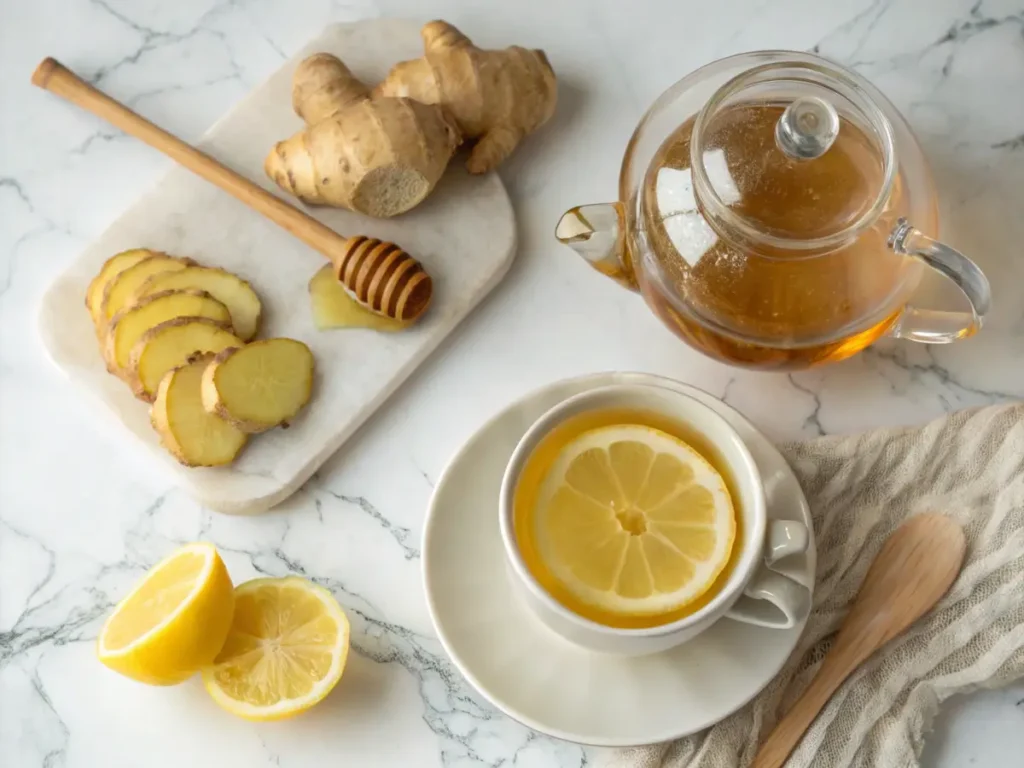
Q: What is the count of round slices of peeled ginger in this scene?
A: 7